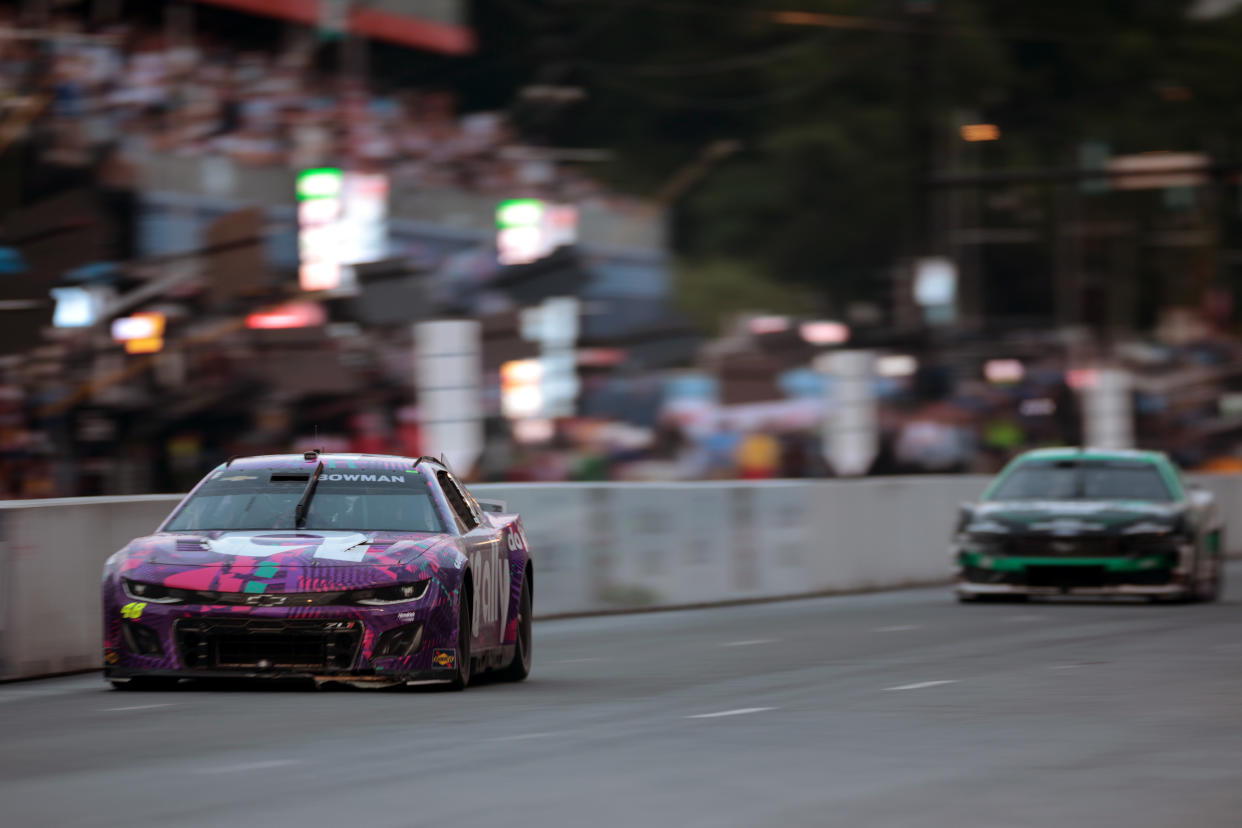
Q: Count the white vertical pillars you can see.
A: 3